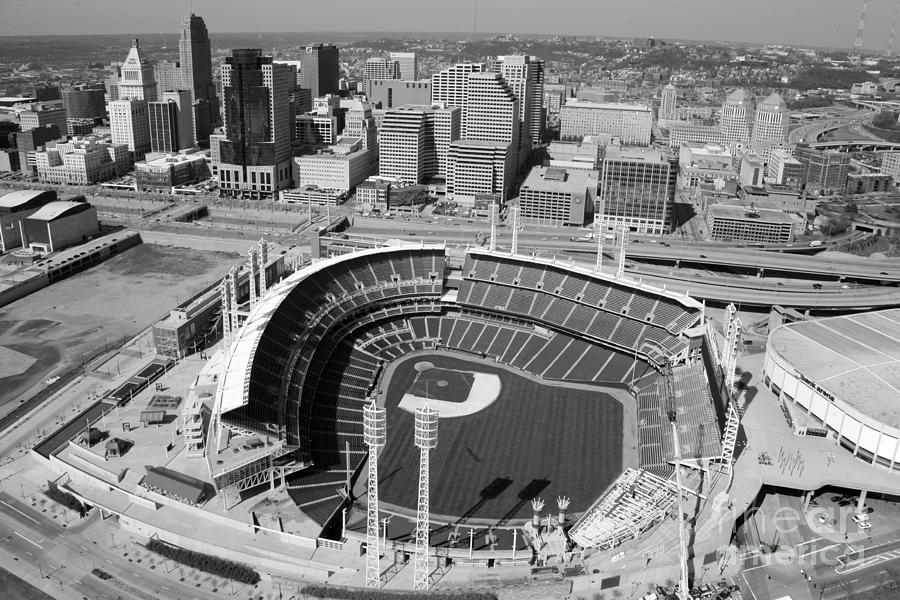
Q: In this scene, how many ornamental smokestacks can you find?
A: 2